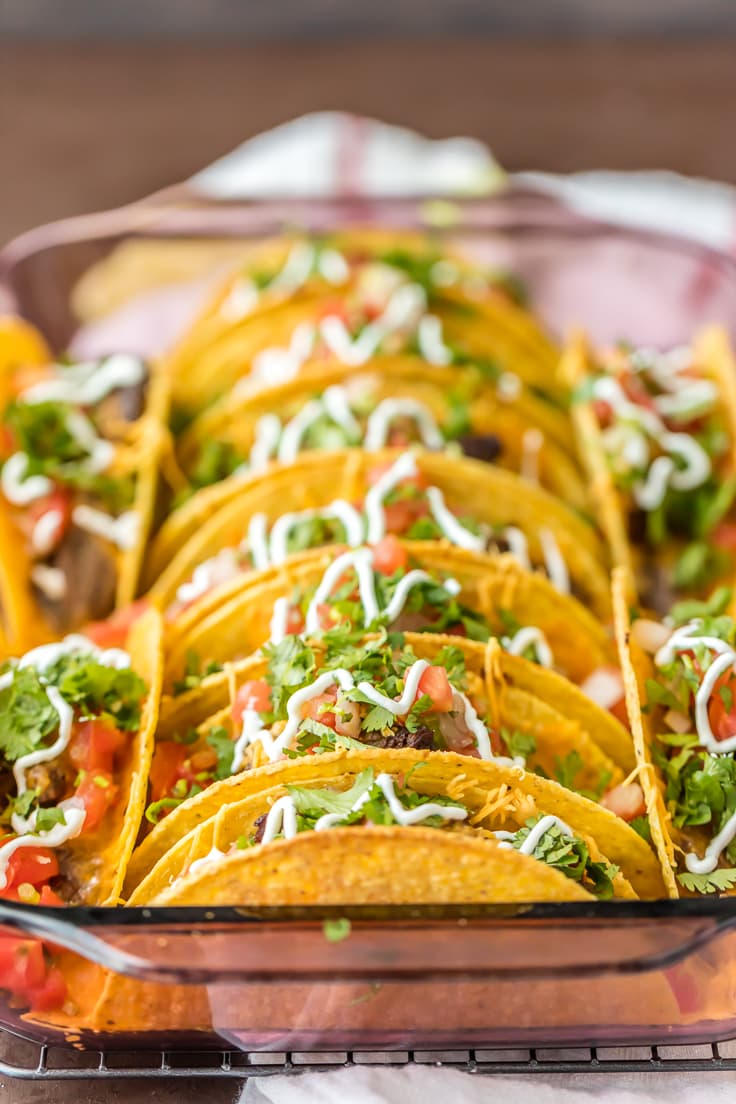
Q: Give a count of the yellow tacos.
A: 11